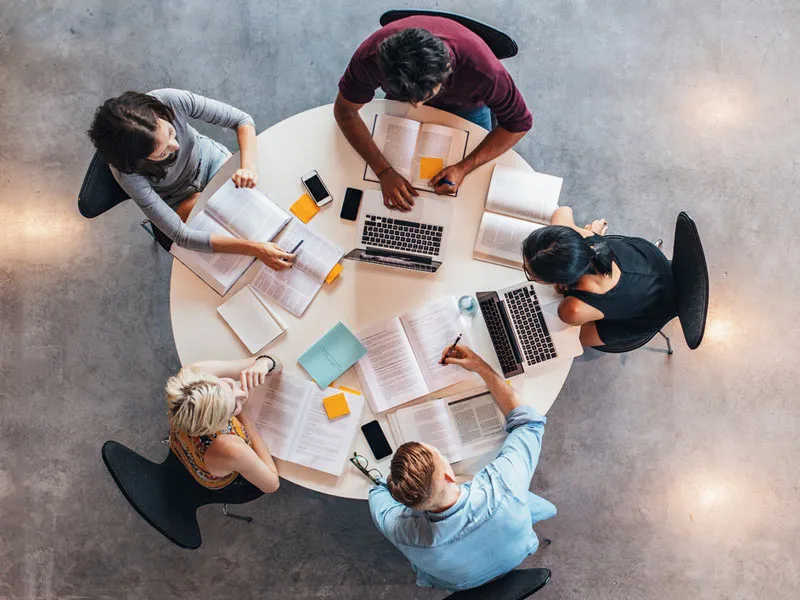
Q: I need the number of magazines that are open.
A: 7